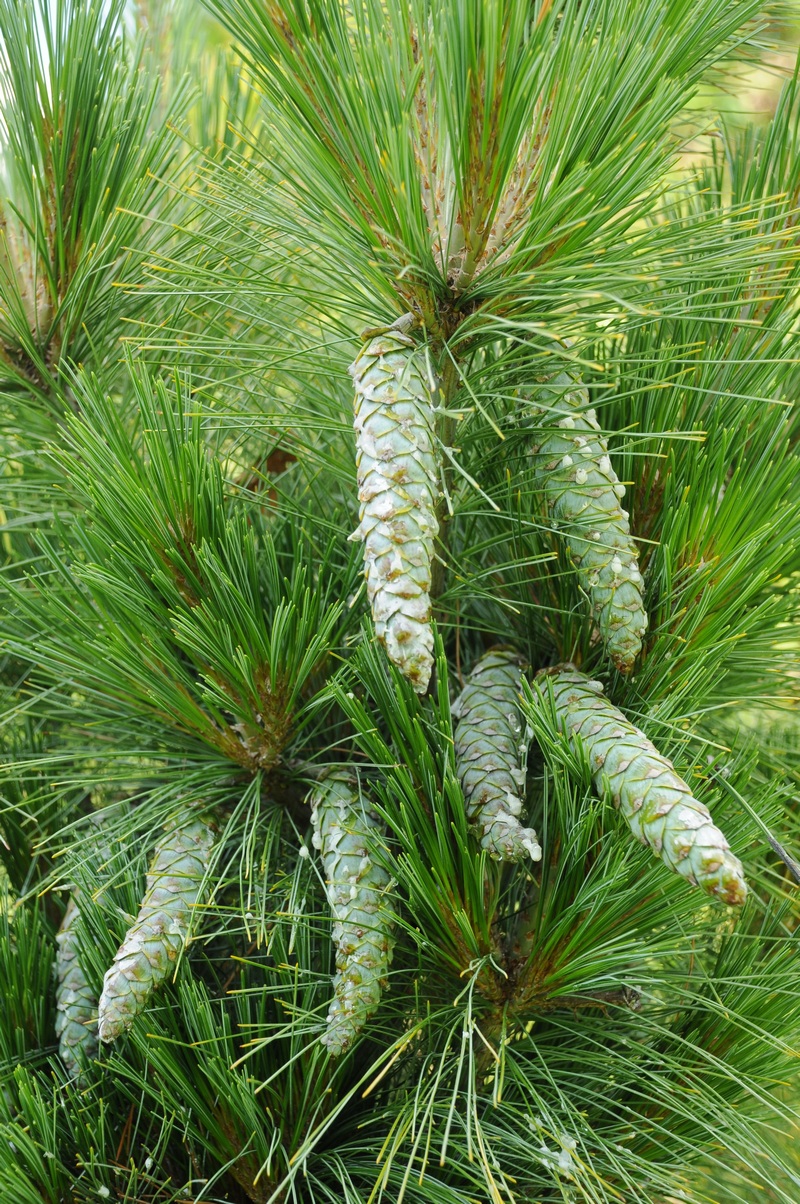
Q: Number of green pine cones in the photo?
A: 7